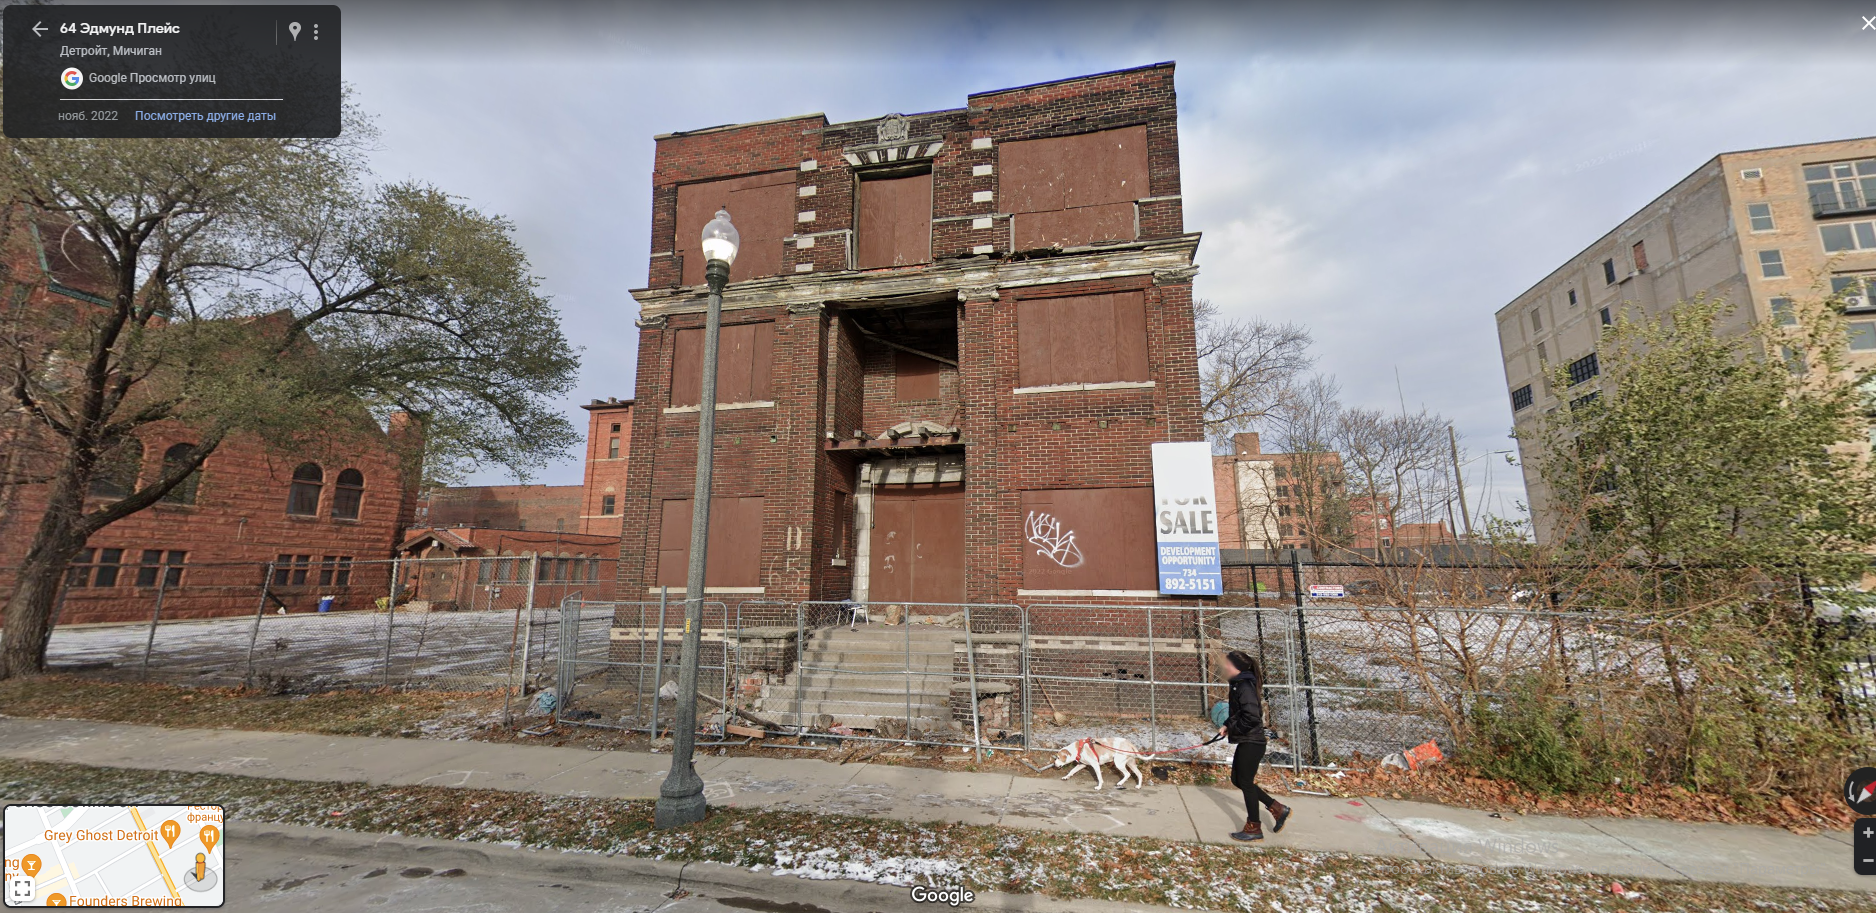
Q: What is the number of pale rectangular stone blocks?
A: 10